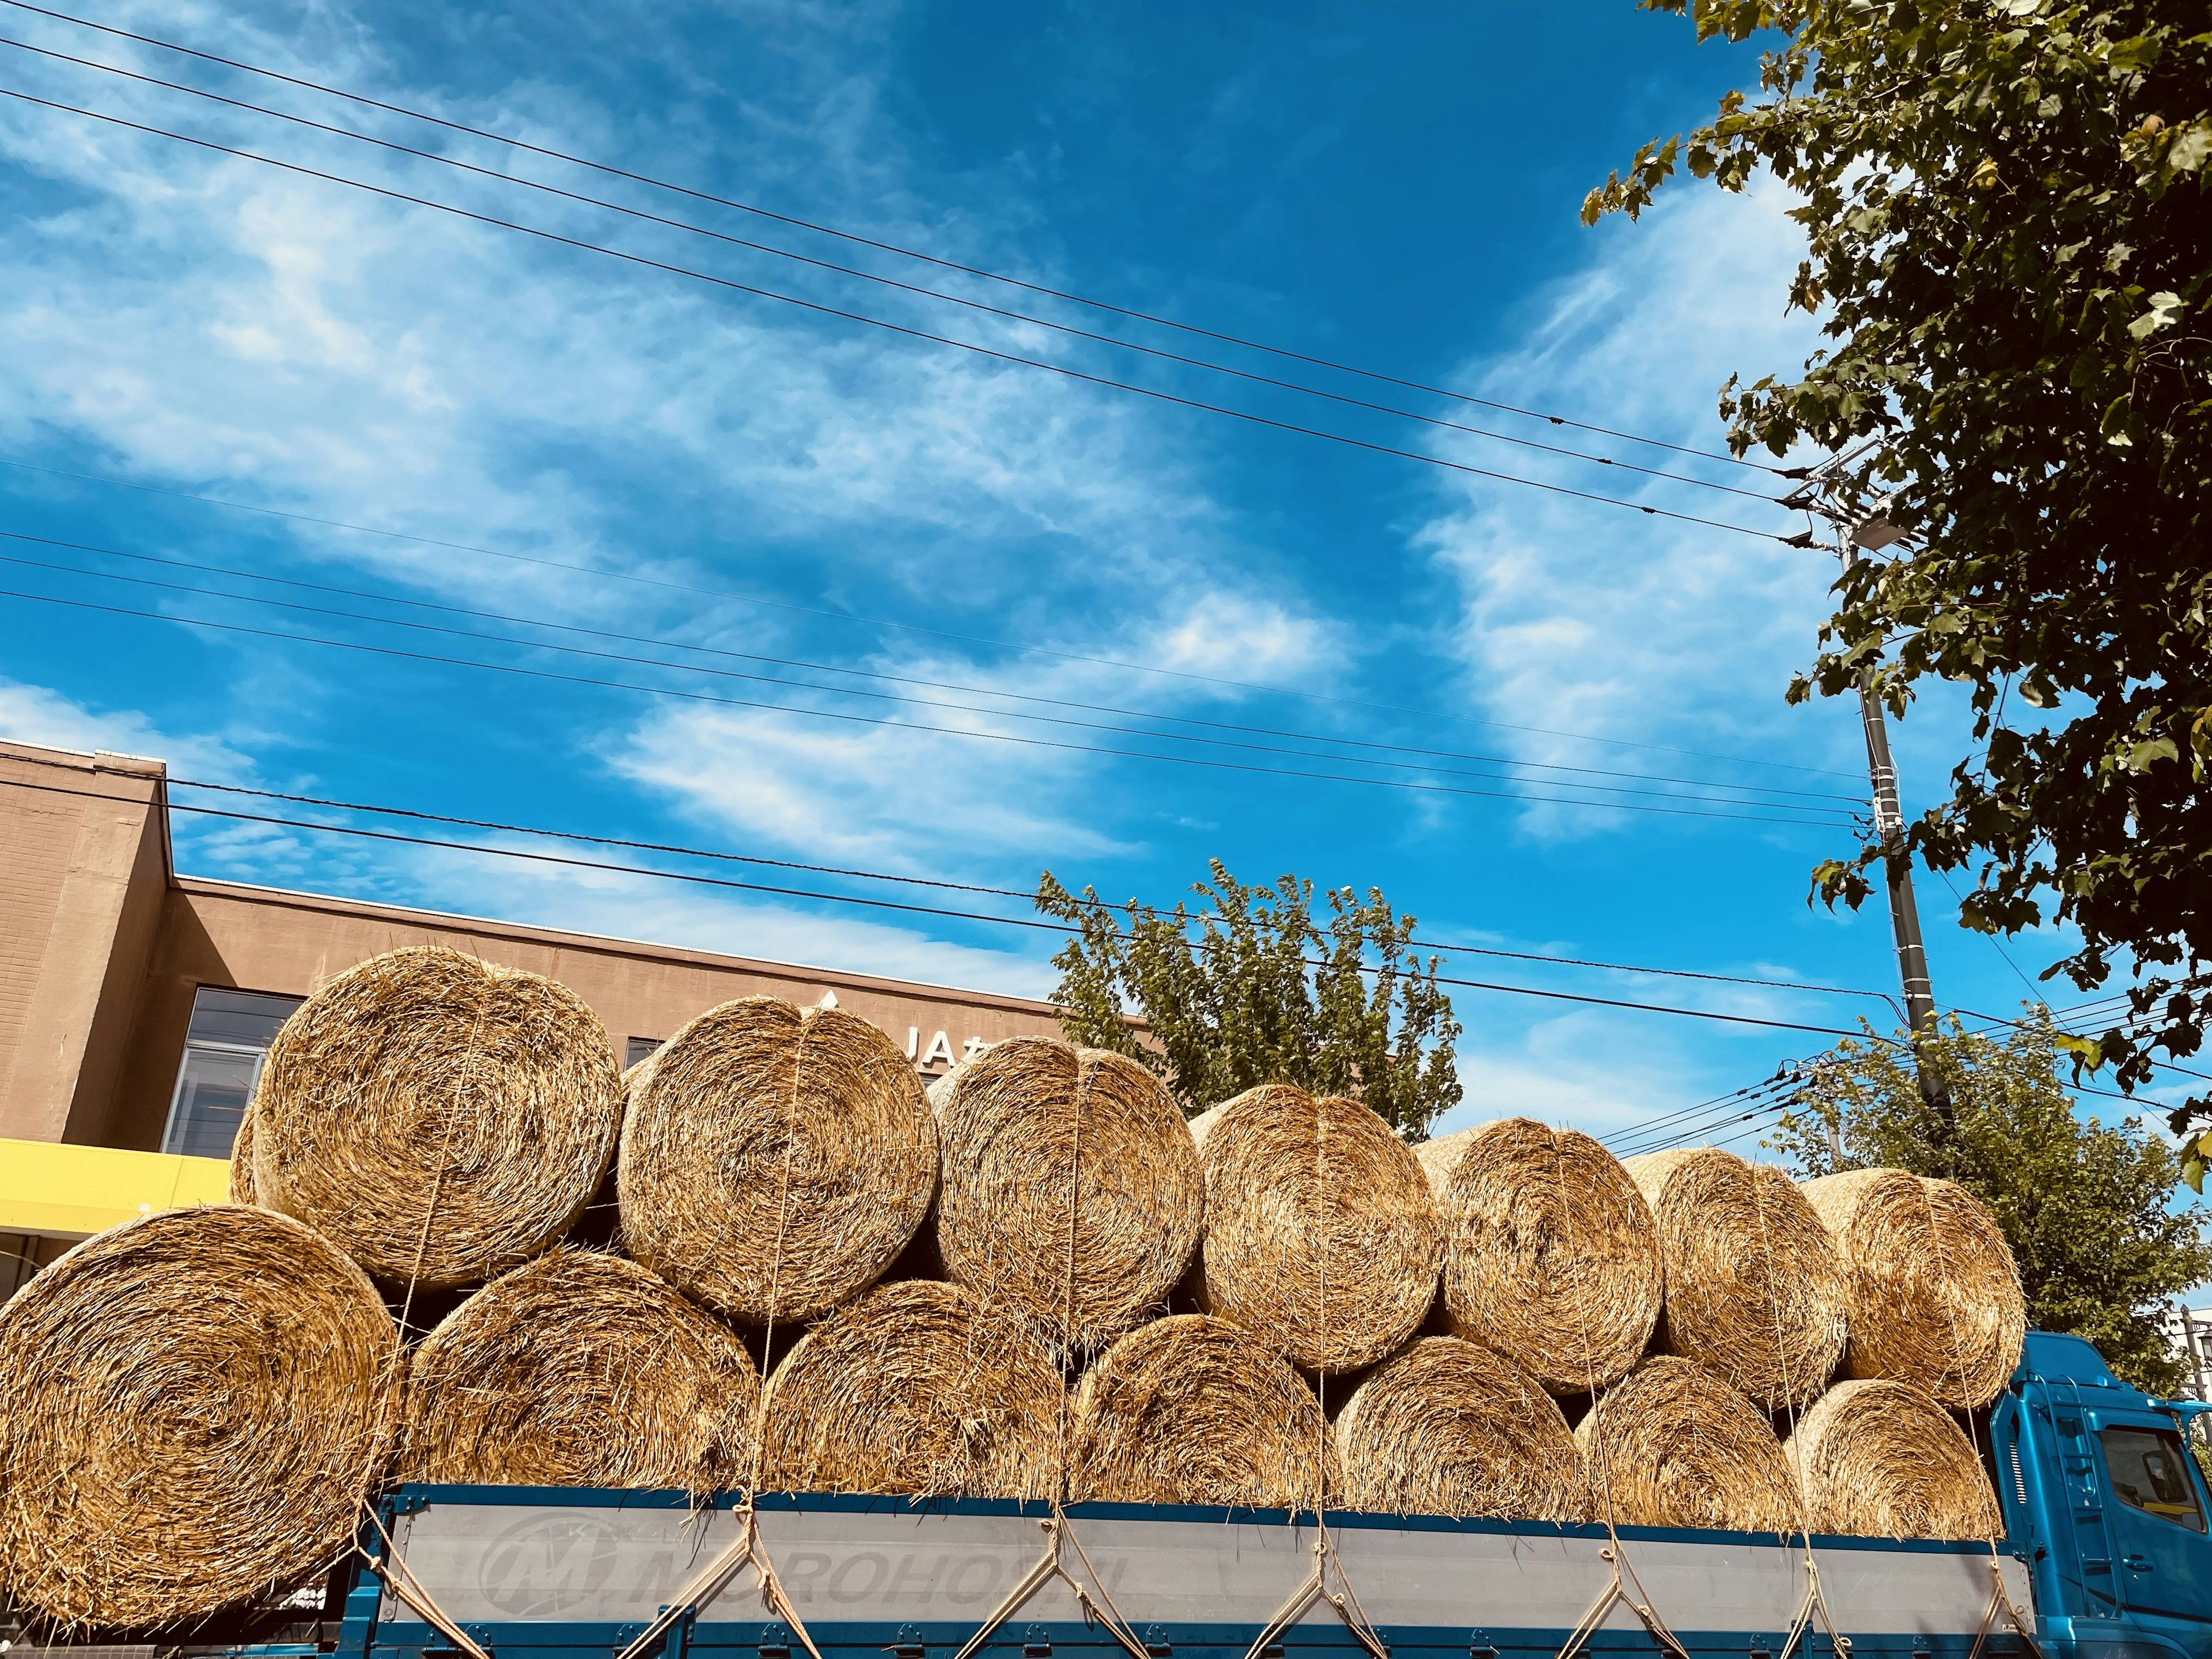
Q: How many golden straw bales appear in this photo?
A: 14